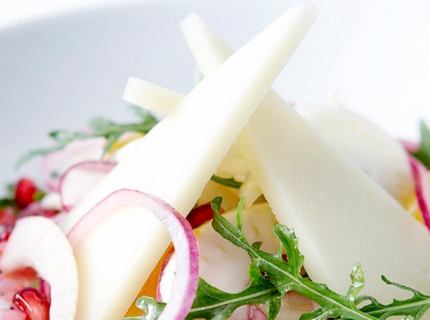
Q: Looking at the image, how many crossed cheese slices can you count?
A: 3